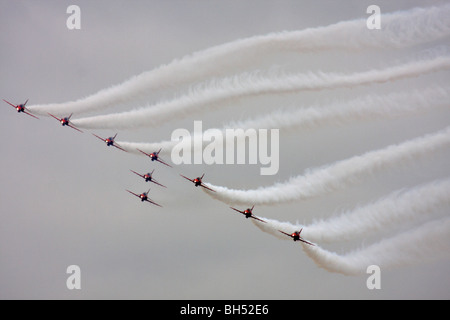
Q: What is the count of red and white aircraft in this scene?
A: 9